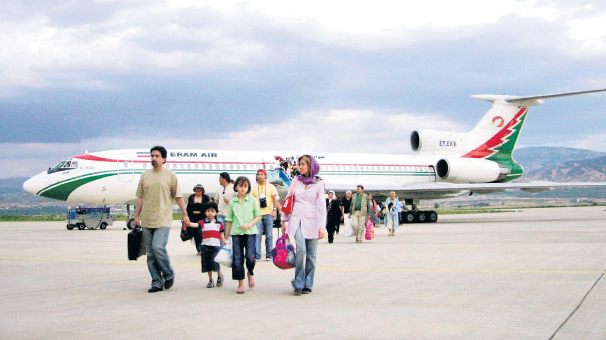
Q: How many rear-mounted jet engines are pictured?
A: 2